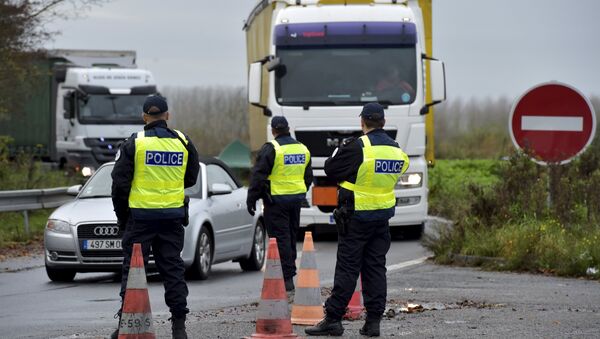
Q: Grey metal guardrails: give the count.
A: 1